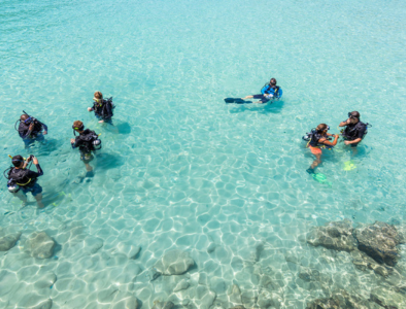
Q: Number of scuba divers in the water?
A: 7